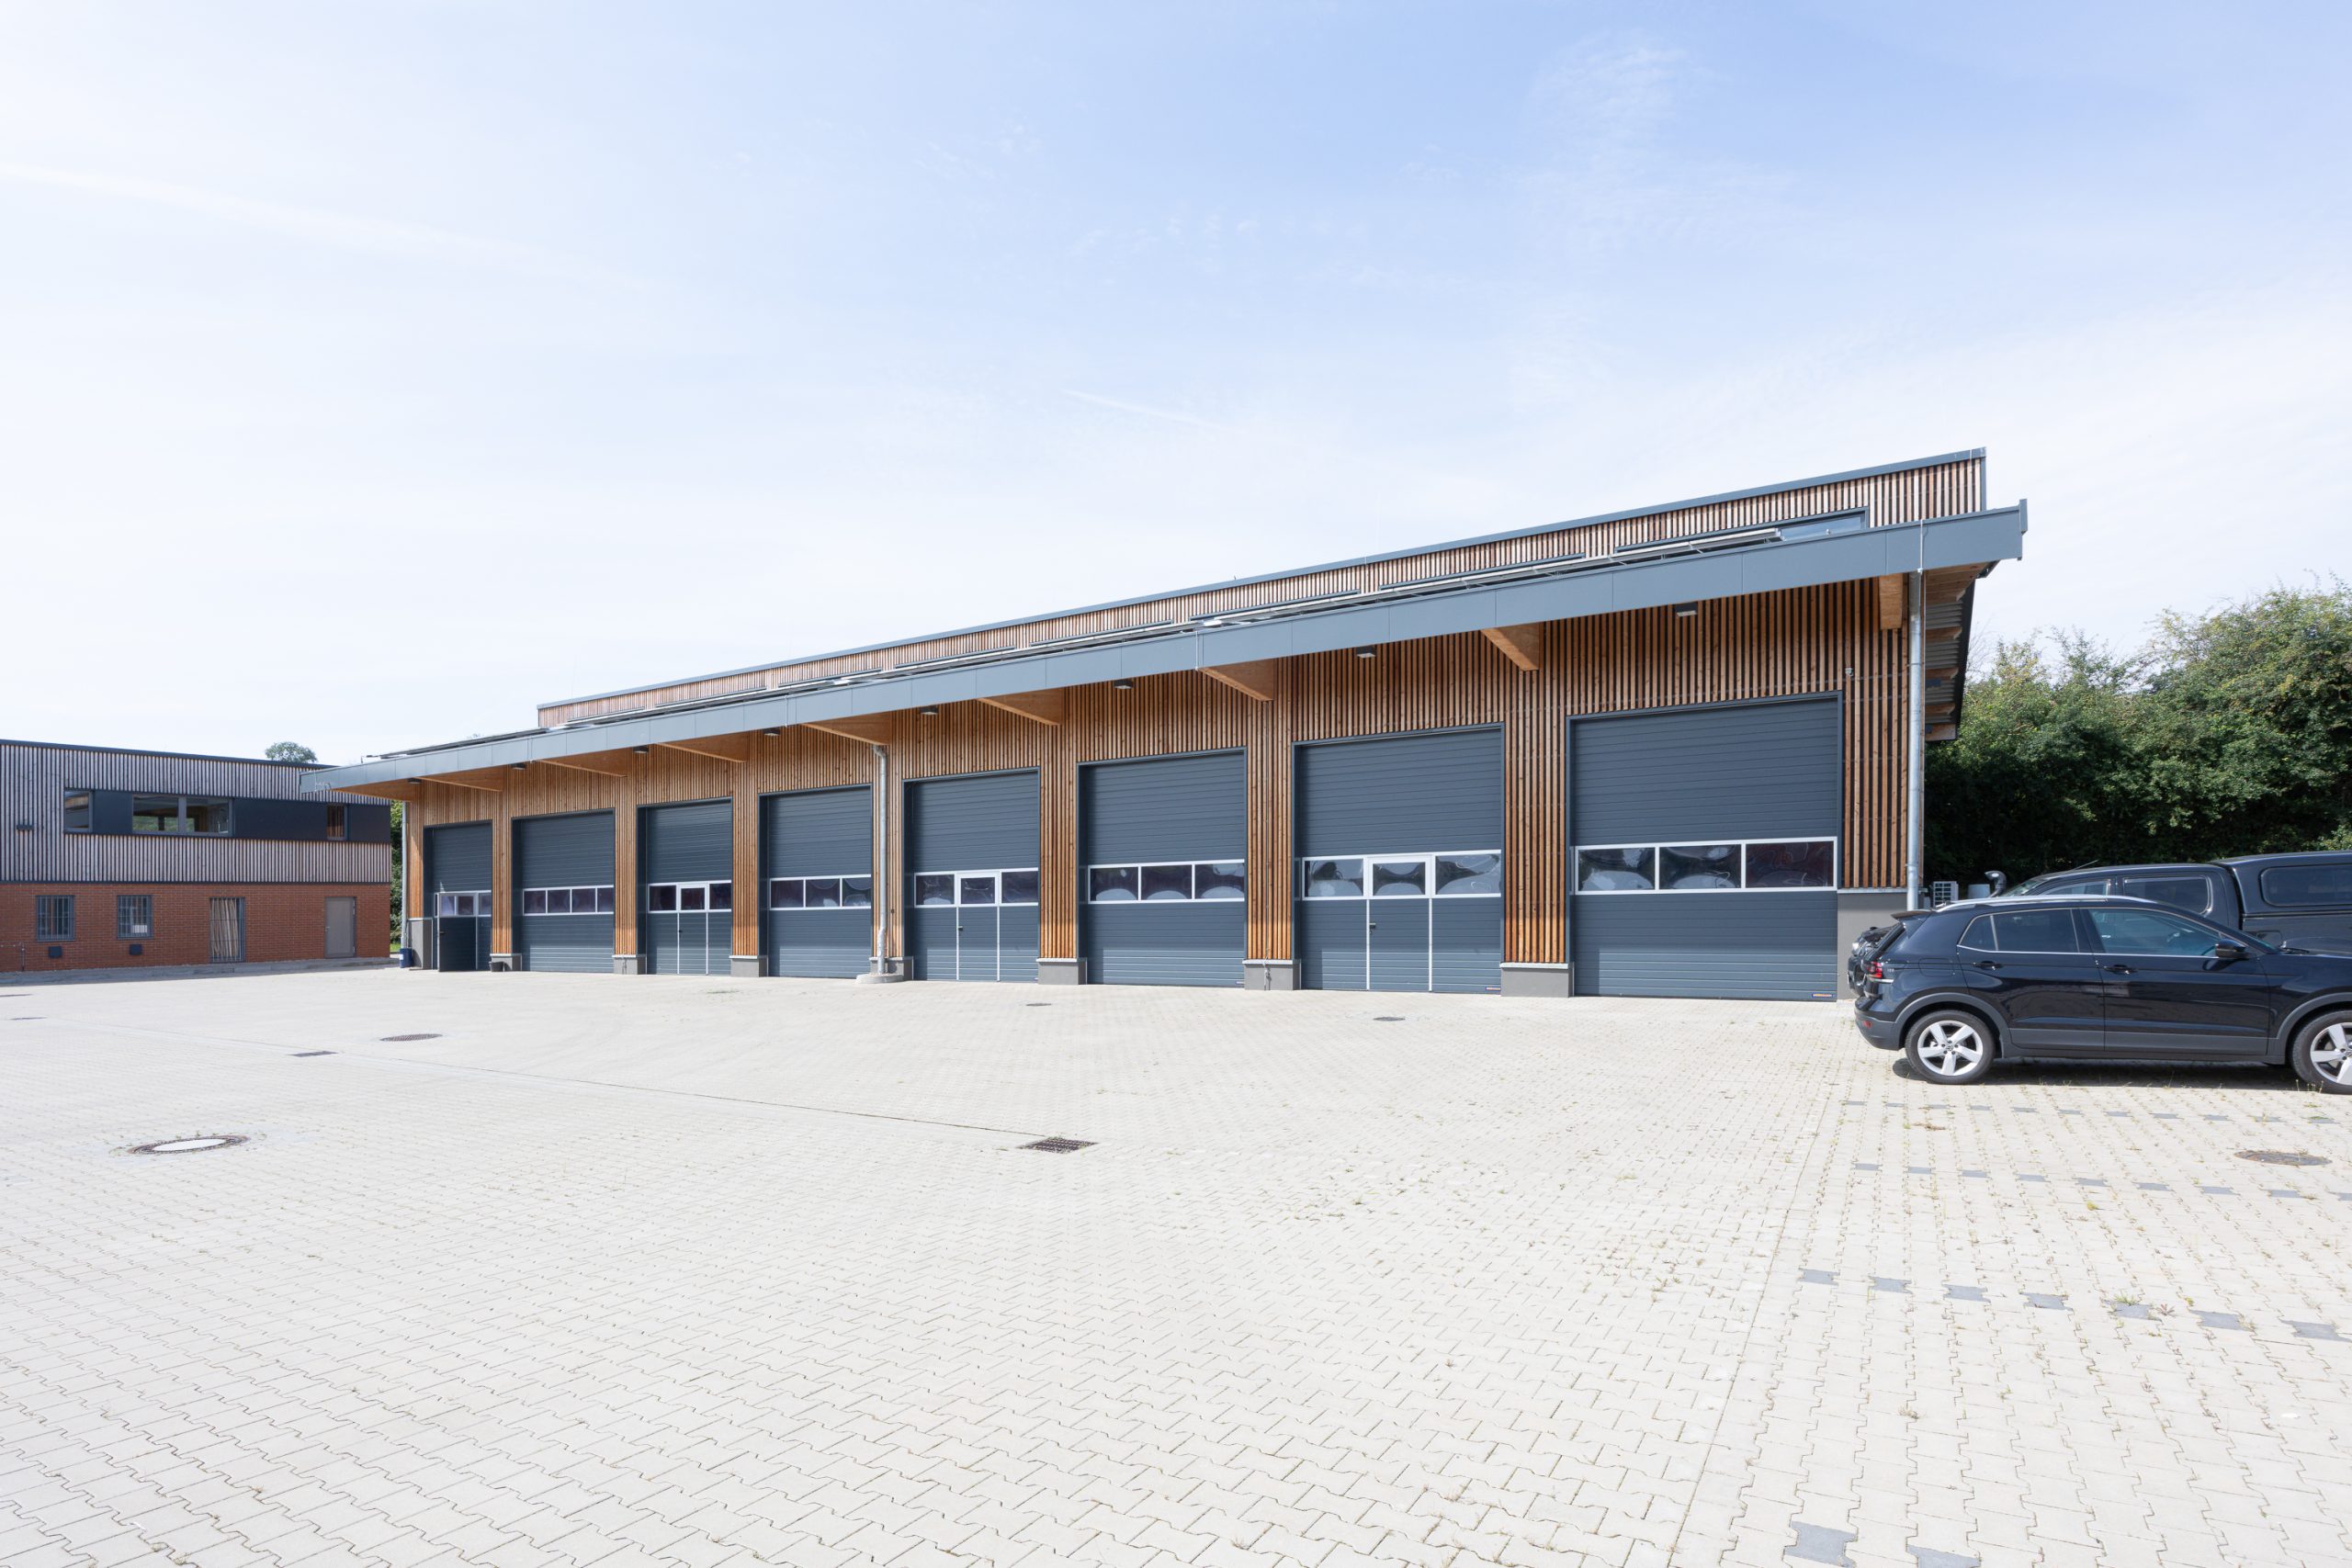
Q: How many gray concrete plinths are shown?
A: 9